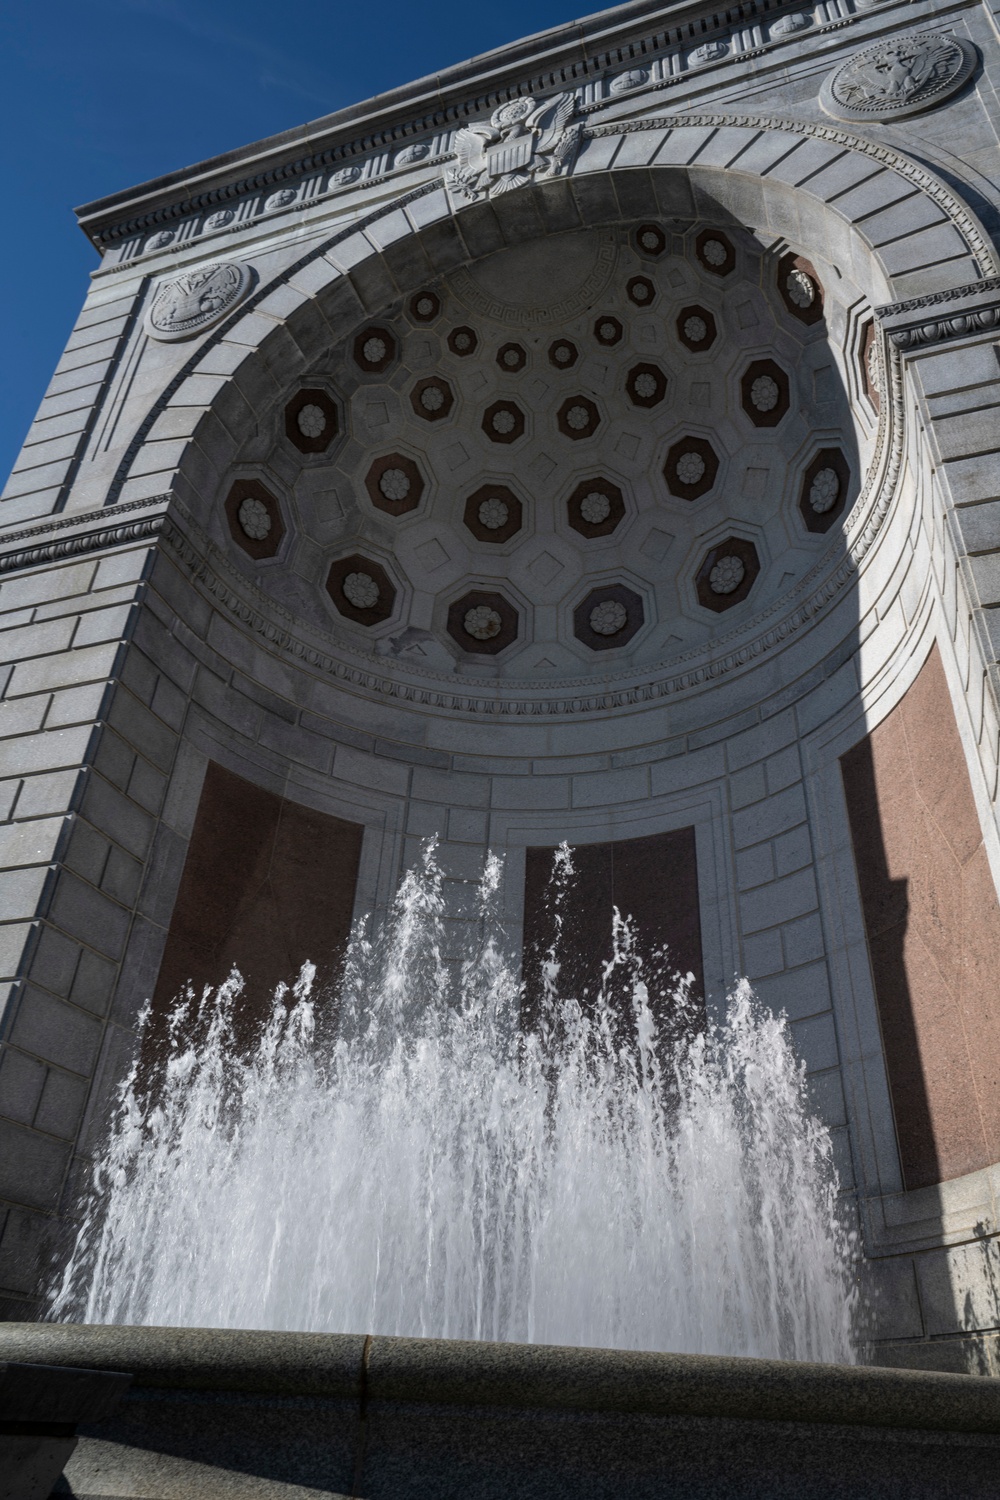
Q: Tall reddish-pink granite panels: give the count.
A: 3